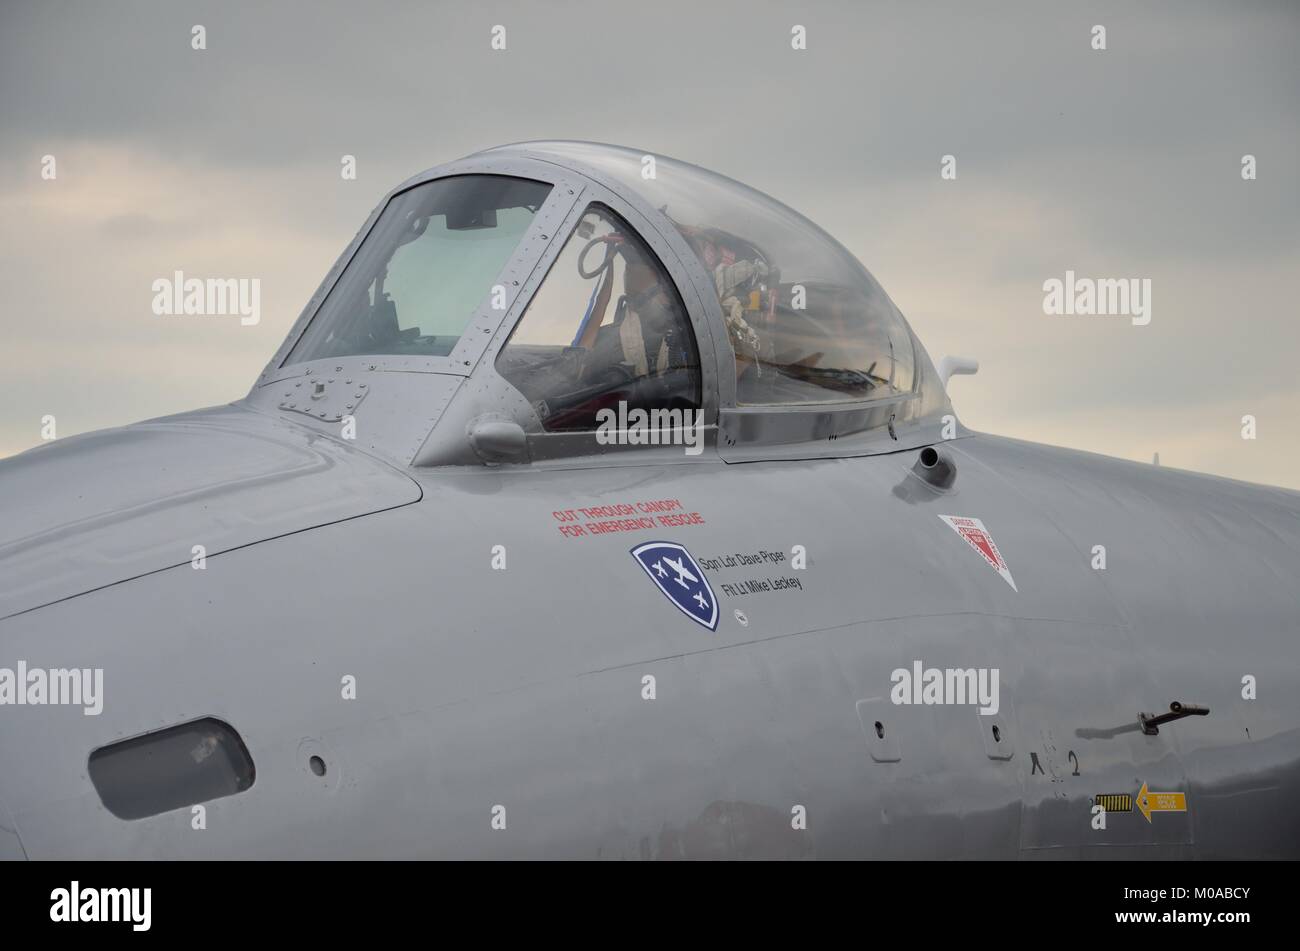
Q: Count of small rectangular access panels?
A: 2